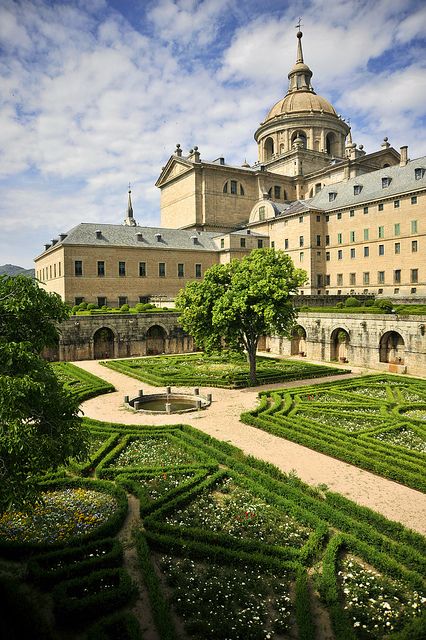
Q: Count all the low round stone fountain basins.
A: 1